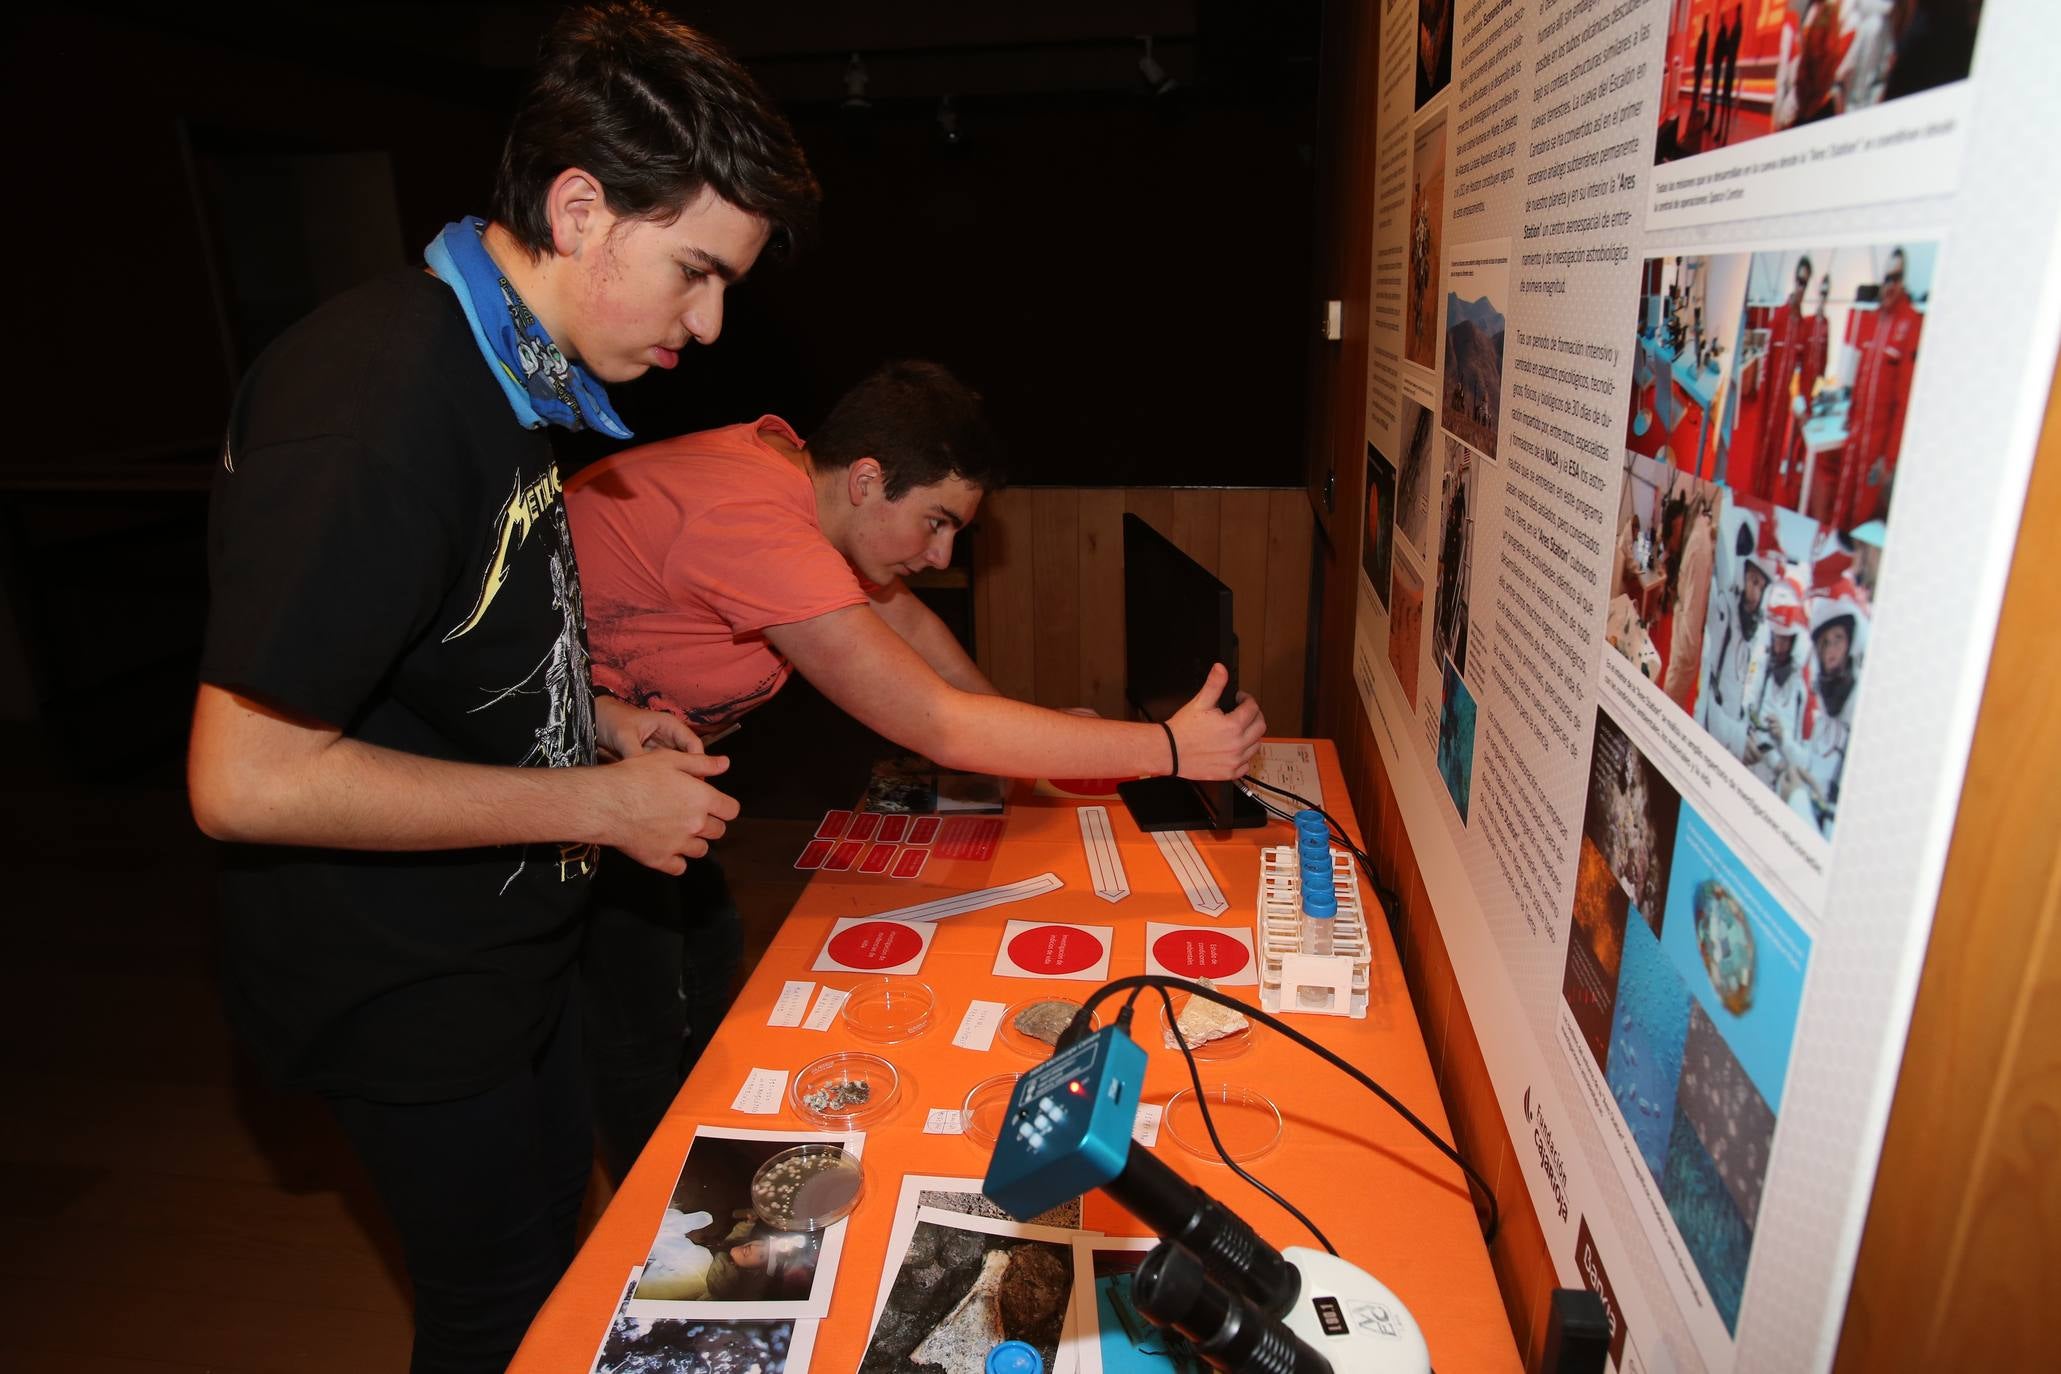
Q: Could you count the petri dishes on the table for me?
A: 7